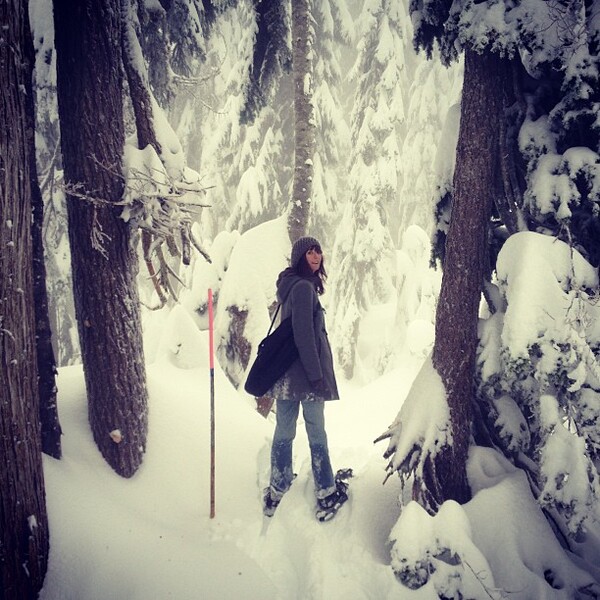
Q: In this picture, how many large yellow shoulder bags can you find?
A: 0